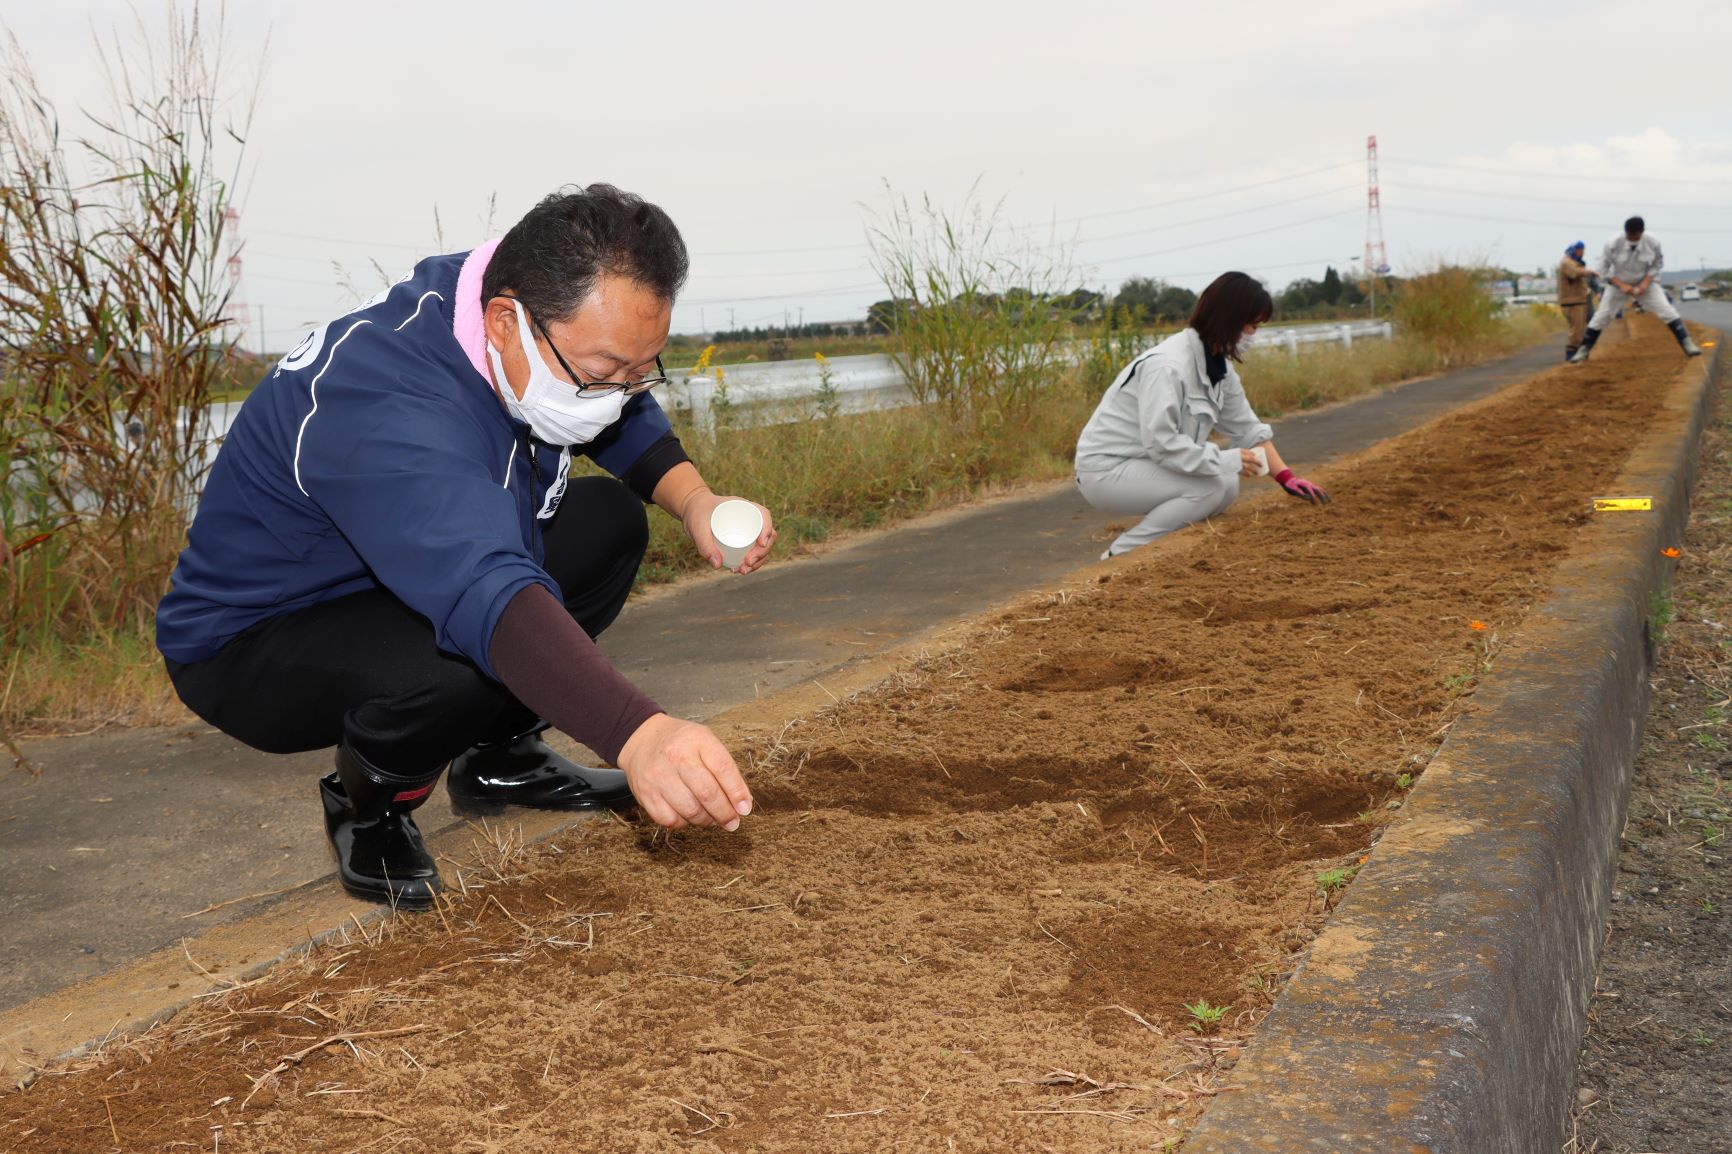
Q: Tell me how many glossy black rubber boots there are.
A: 2